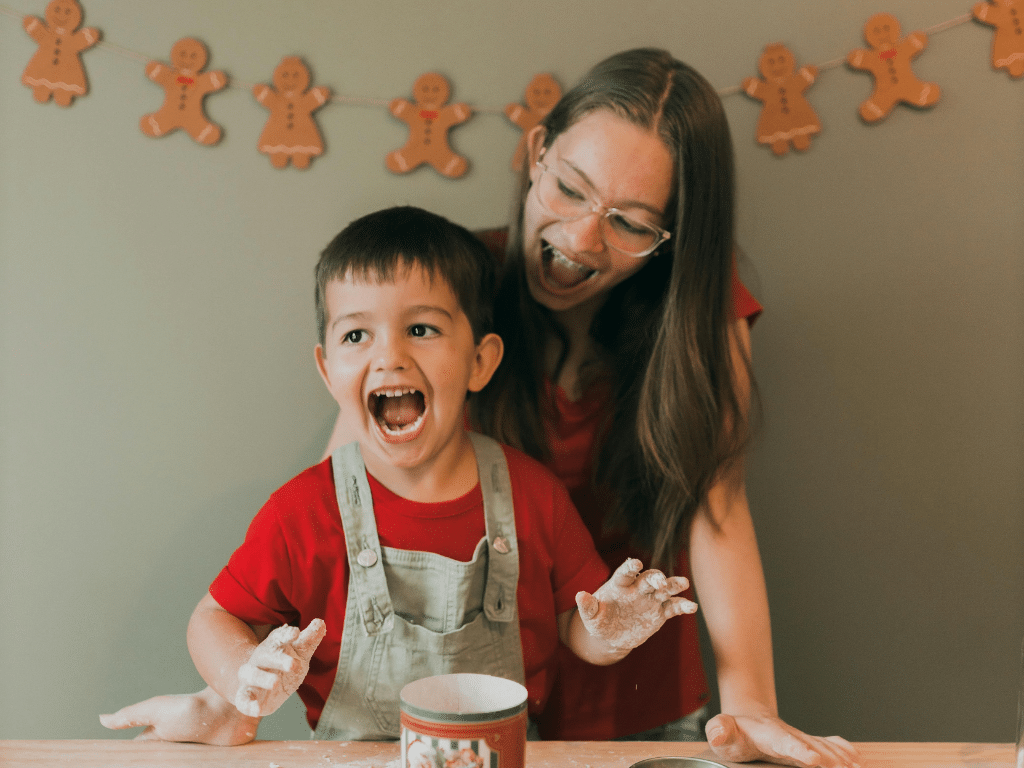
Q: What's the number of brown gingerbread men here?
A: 8